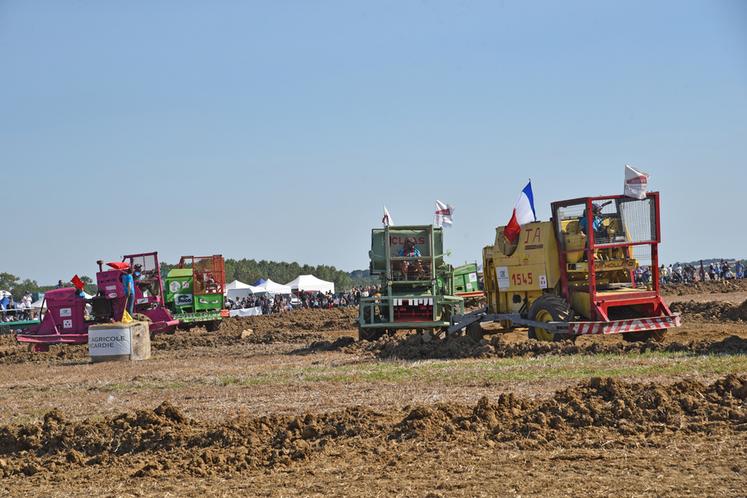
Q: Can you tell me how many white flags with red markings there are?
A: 3